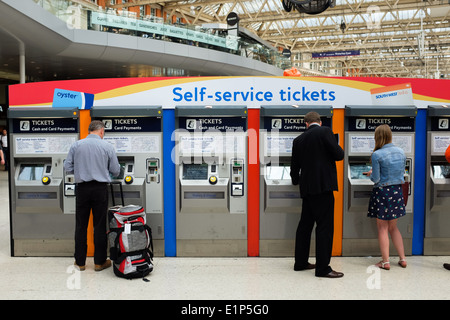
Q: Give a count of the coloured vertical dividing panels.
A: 5